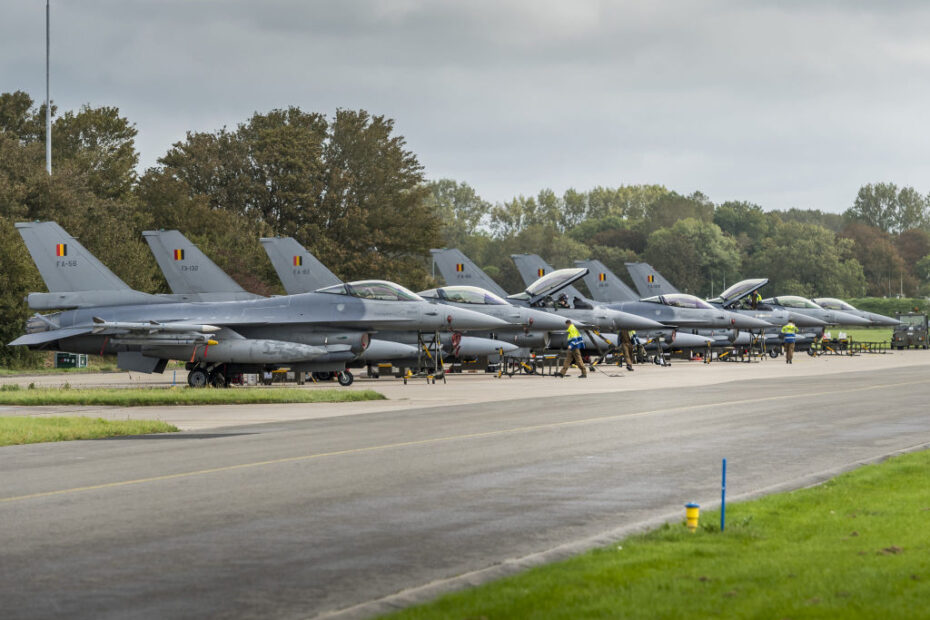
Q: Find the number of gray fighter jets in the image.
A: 7